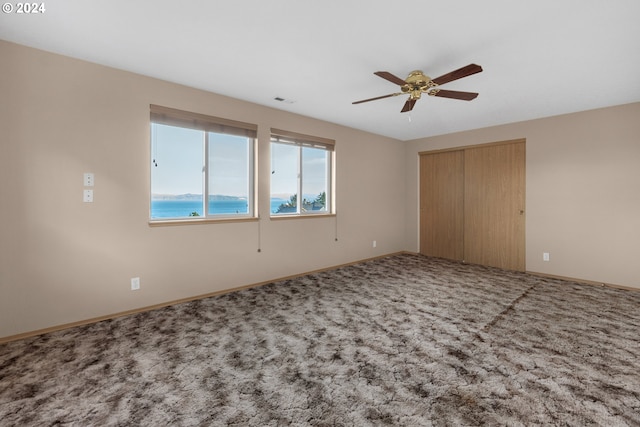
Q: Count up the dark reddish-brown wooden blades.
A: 5